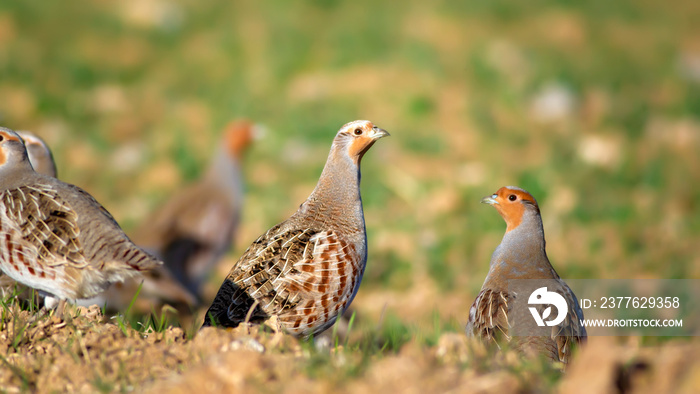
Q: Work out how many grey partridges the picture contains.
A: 5